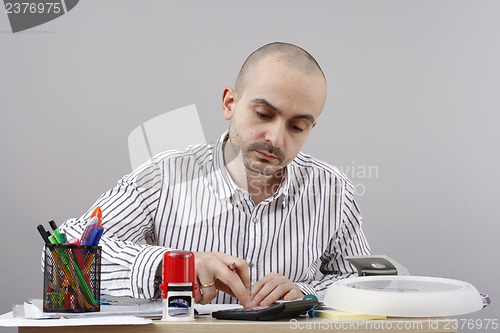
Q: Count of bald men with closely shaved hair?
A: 1